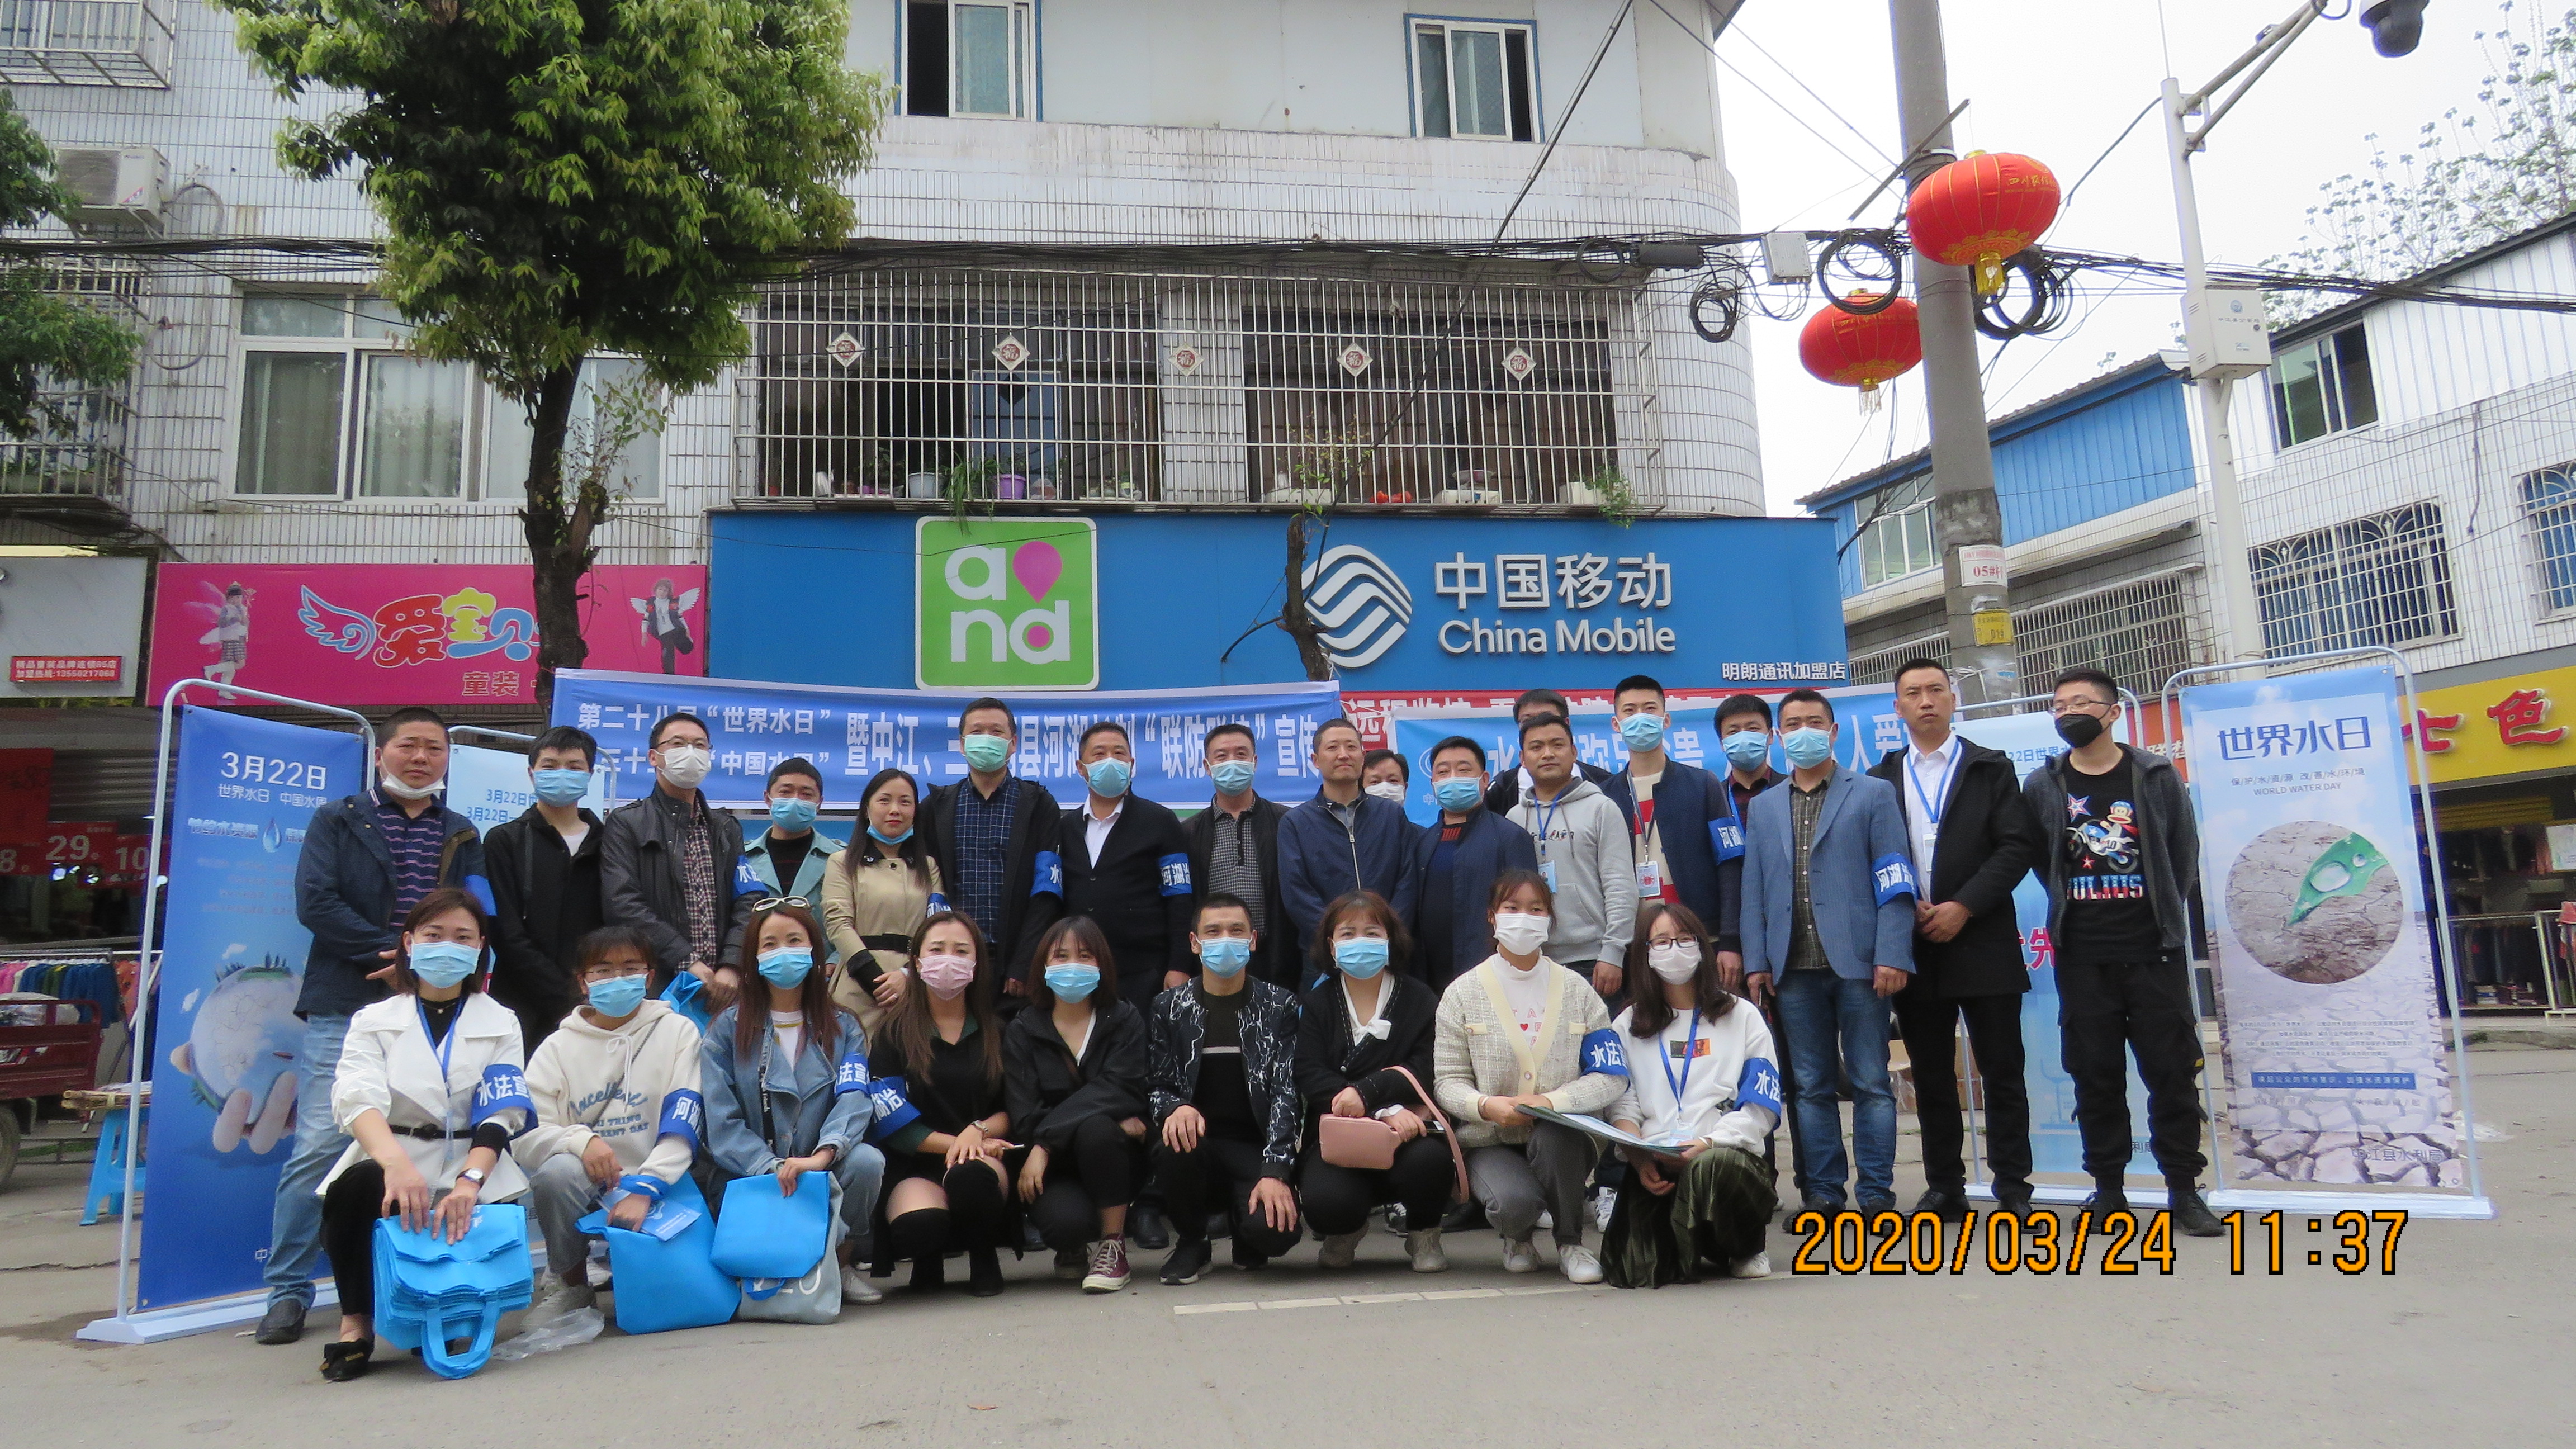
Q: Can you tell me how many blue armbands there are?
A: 13